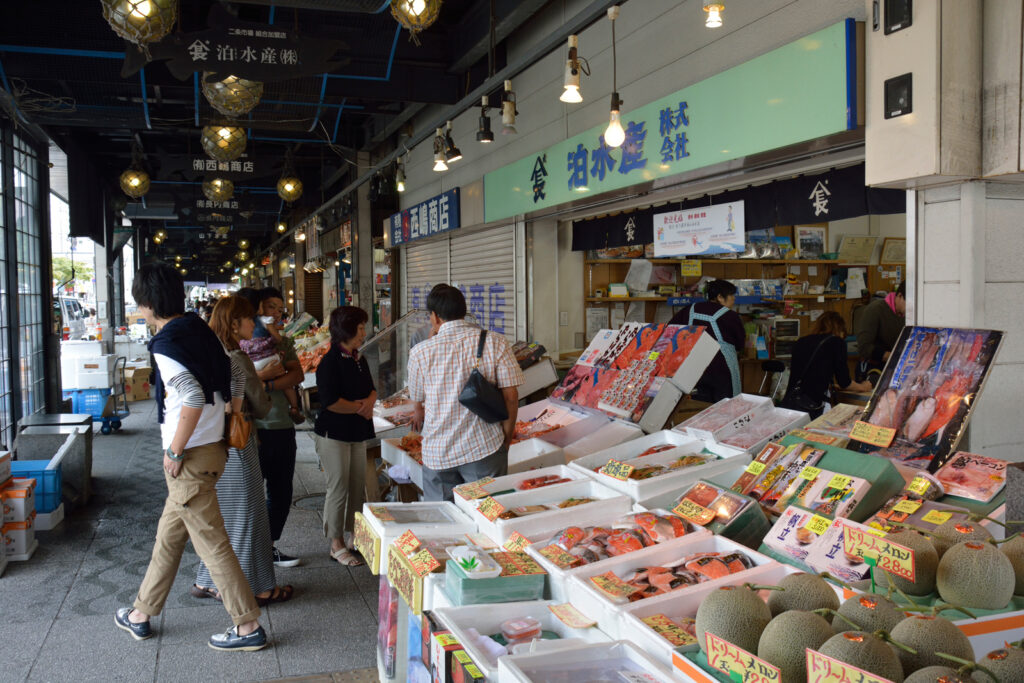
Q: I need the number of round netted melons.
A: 12